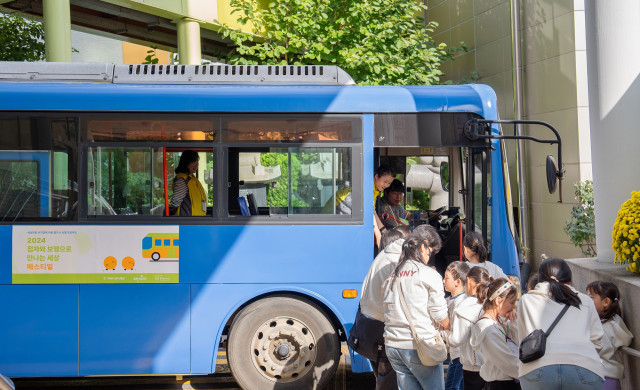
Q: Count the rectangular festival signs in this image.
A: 1